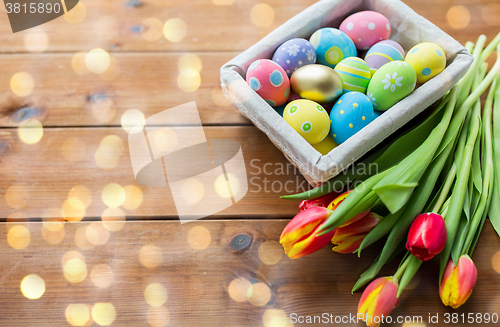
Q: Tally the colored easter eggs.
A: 11